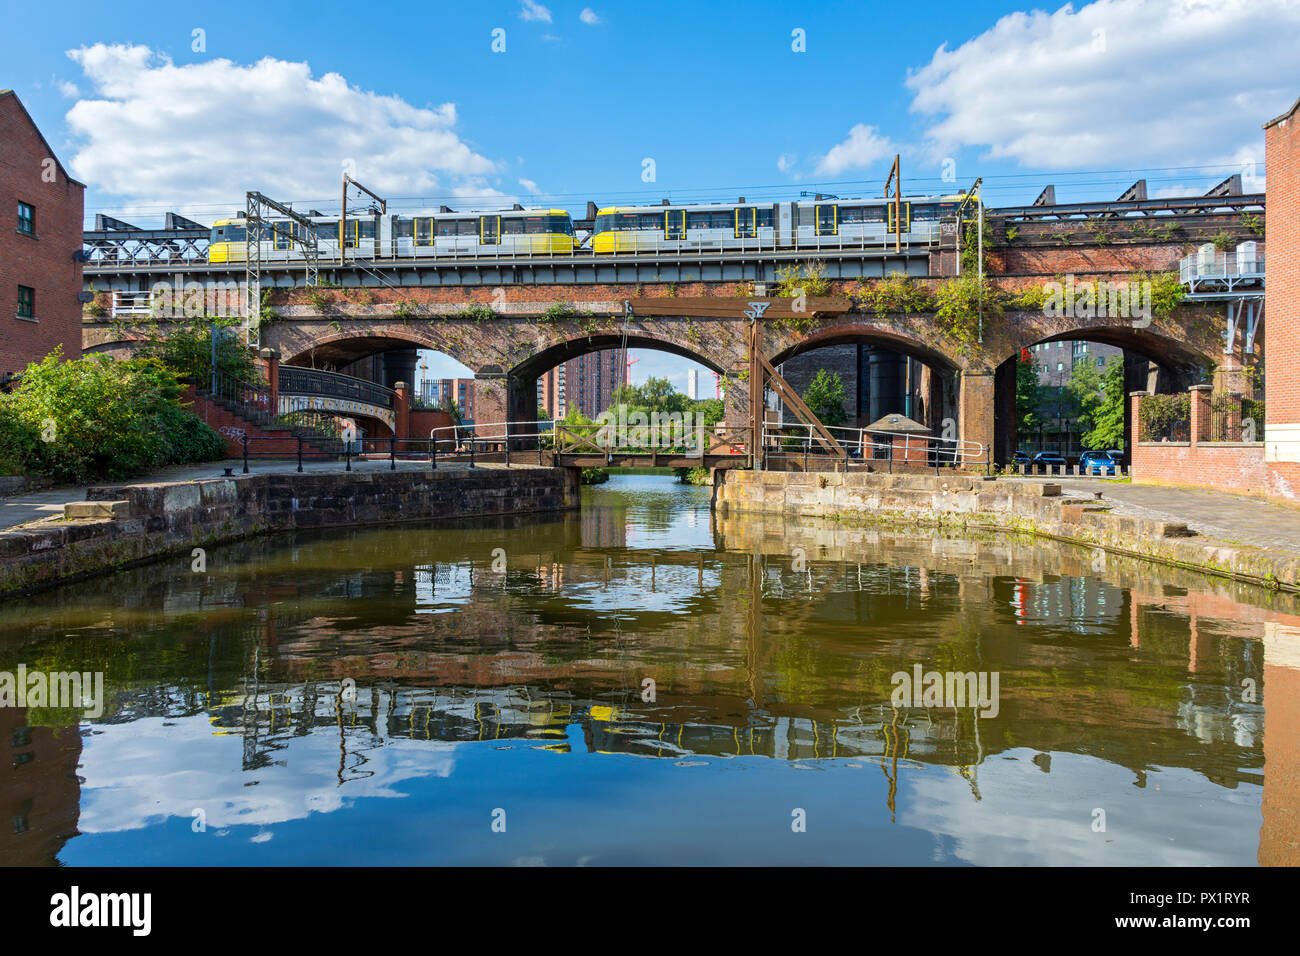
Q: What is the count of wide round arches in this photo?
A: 4